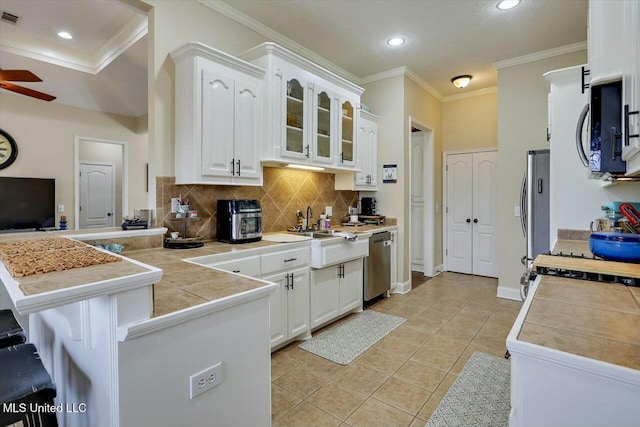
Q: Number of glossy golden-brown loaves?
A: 0